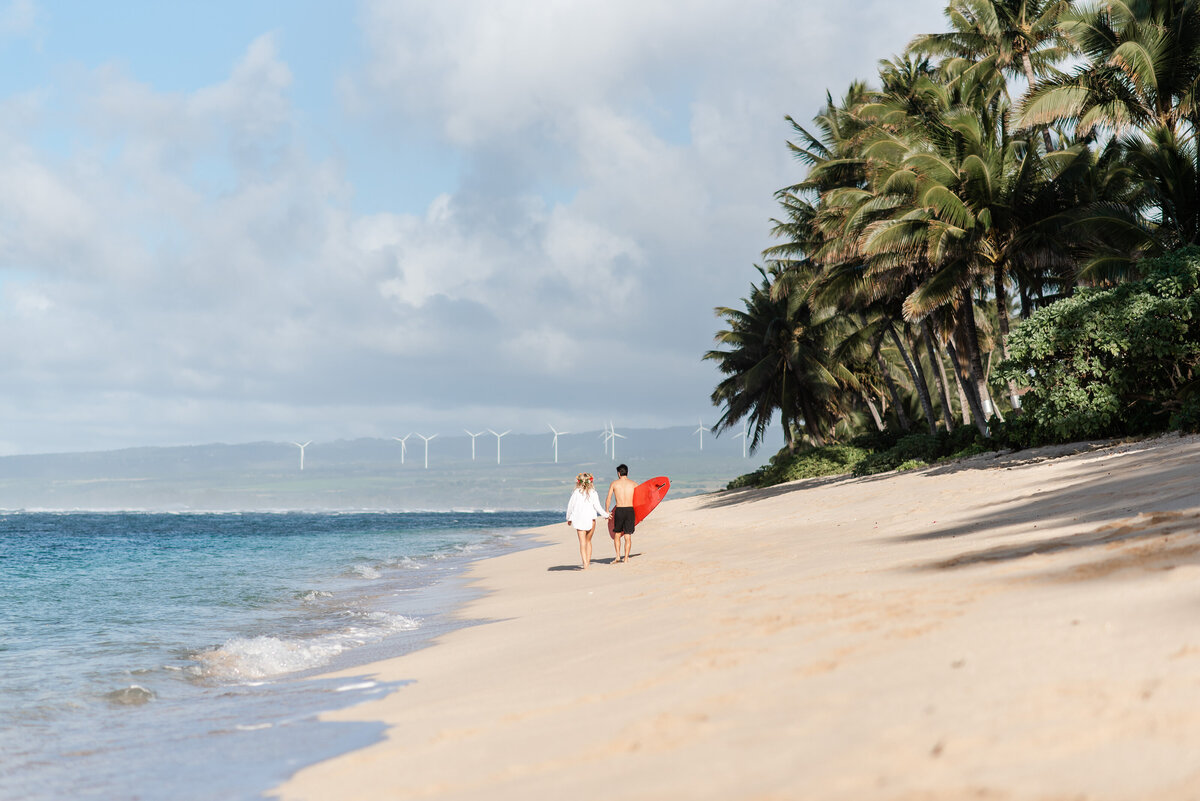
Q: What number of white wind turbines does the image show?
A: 10